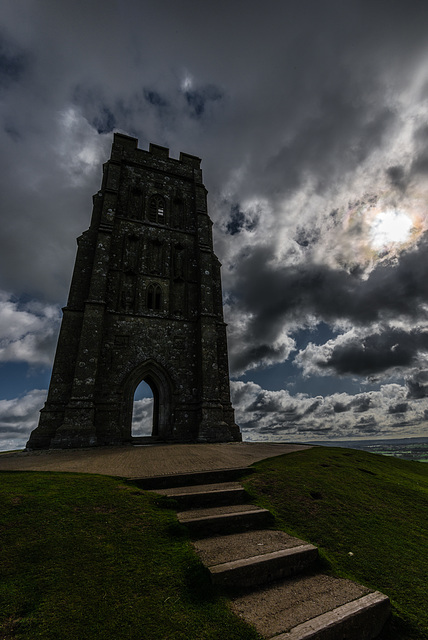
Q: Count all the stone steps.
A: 5